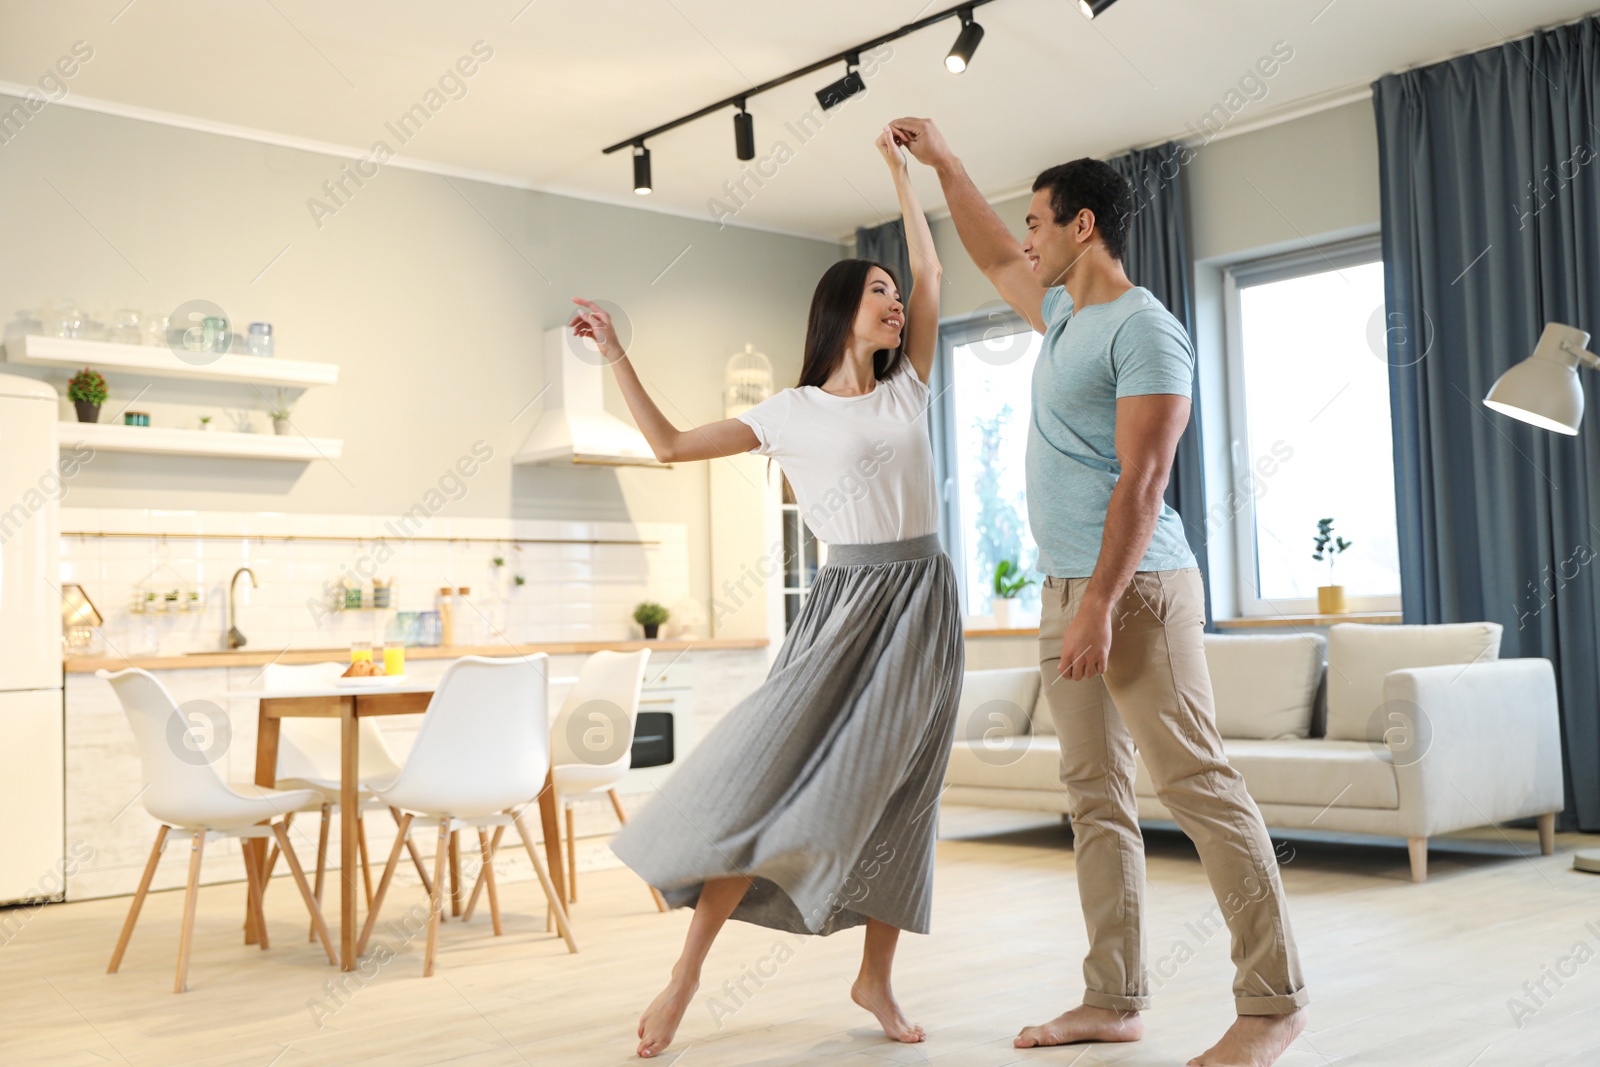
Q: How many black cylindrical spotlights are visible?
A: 5